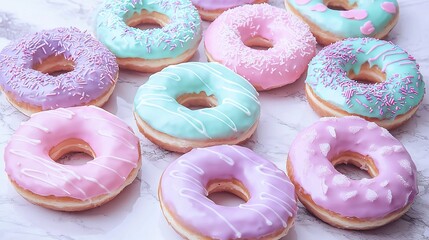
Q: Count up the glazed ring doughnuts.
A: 10